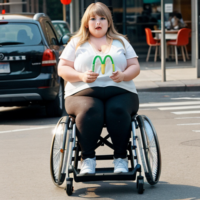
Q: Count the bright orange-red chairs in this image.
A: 2